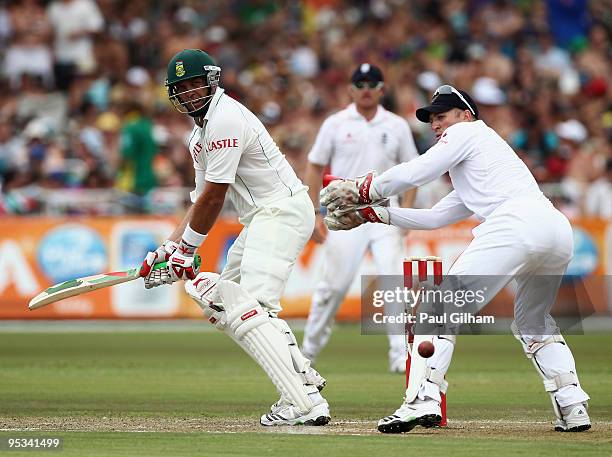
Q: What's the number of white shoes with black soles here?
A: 4